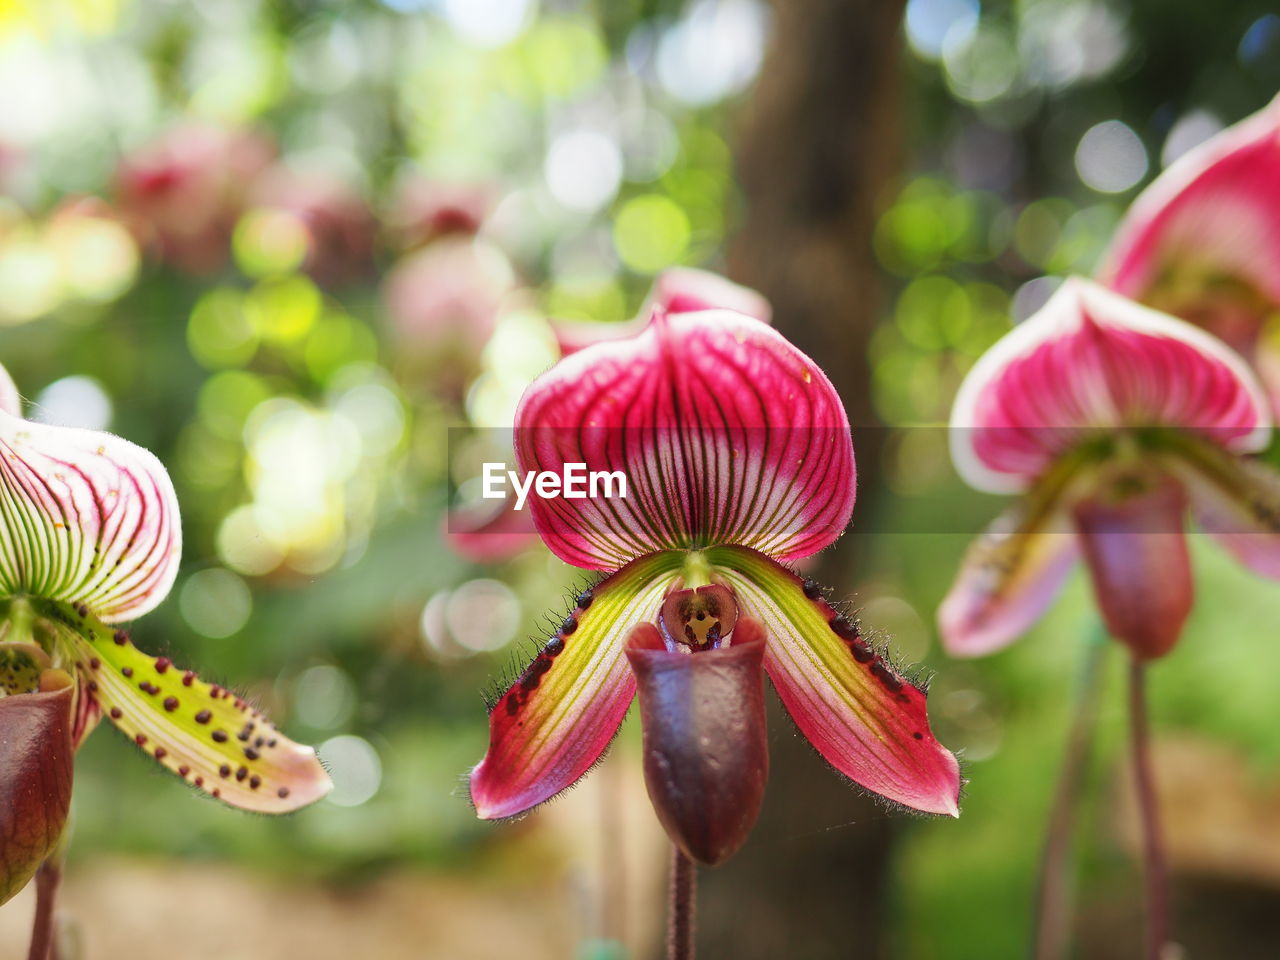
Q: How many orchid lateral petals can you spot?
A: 5